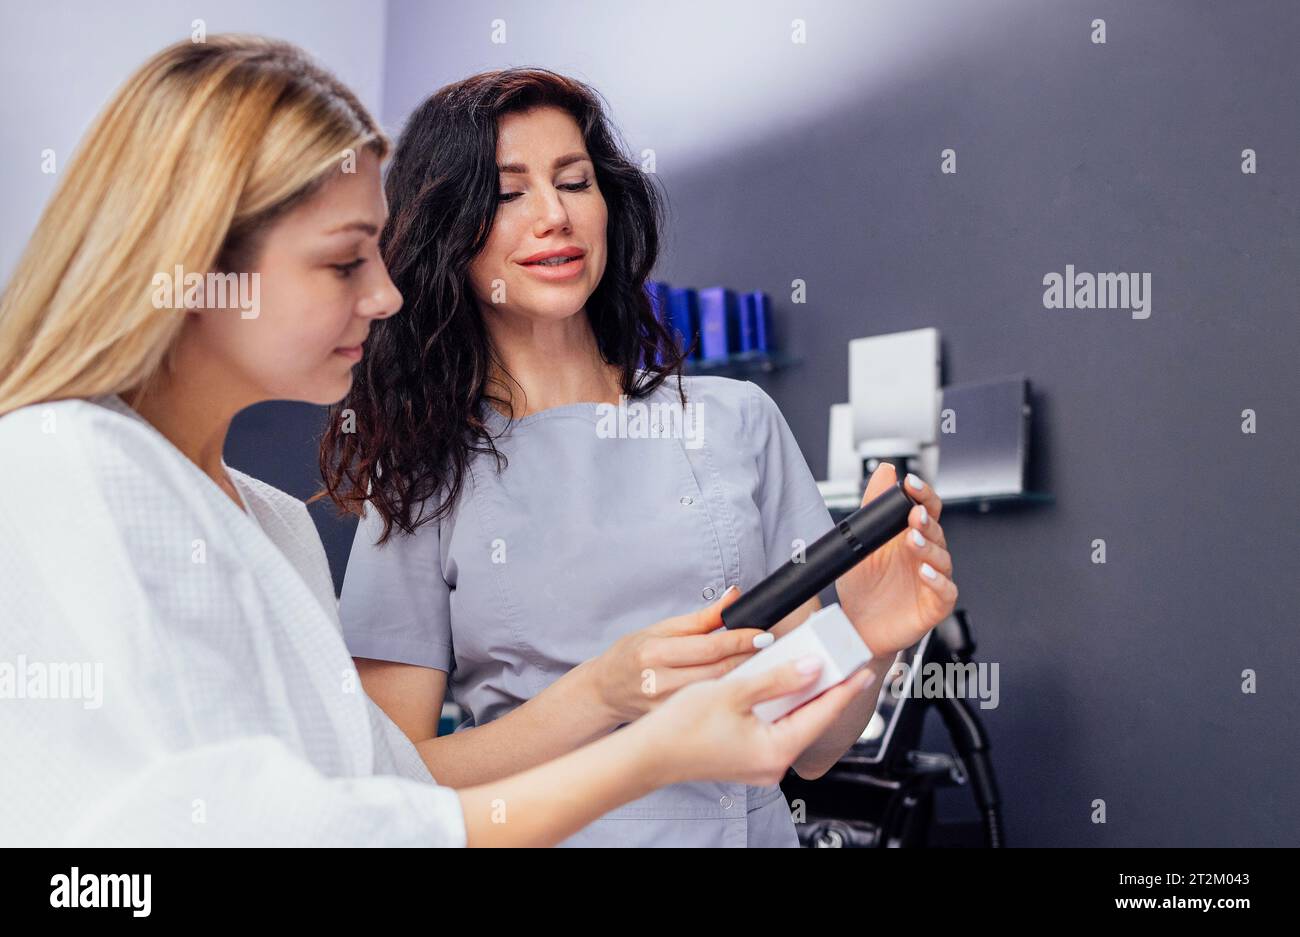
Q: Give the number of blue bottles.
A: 5